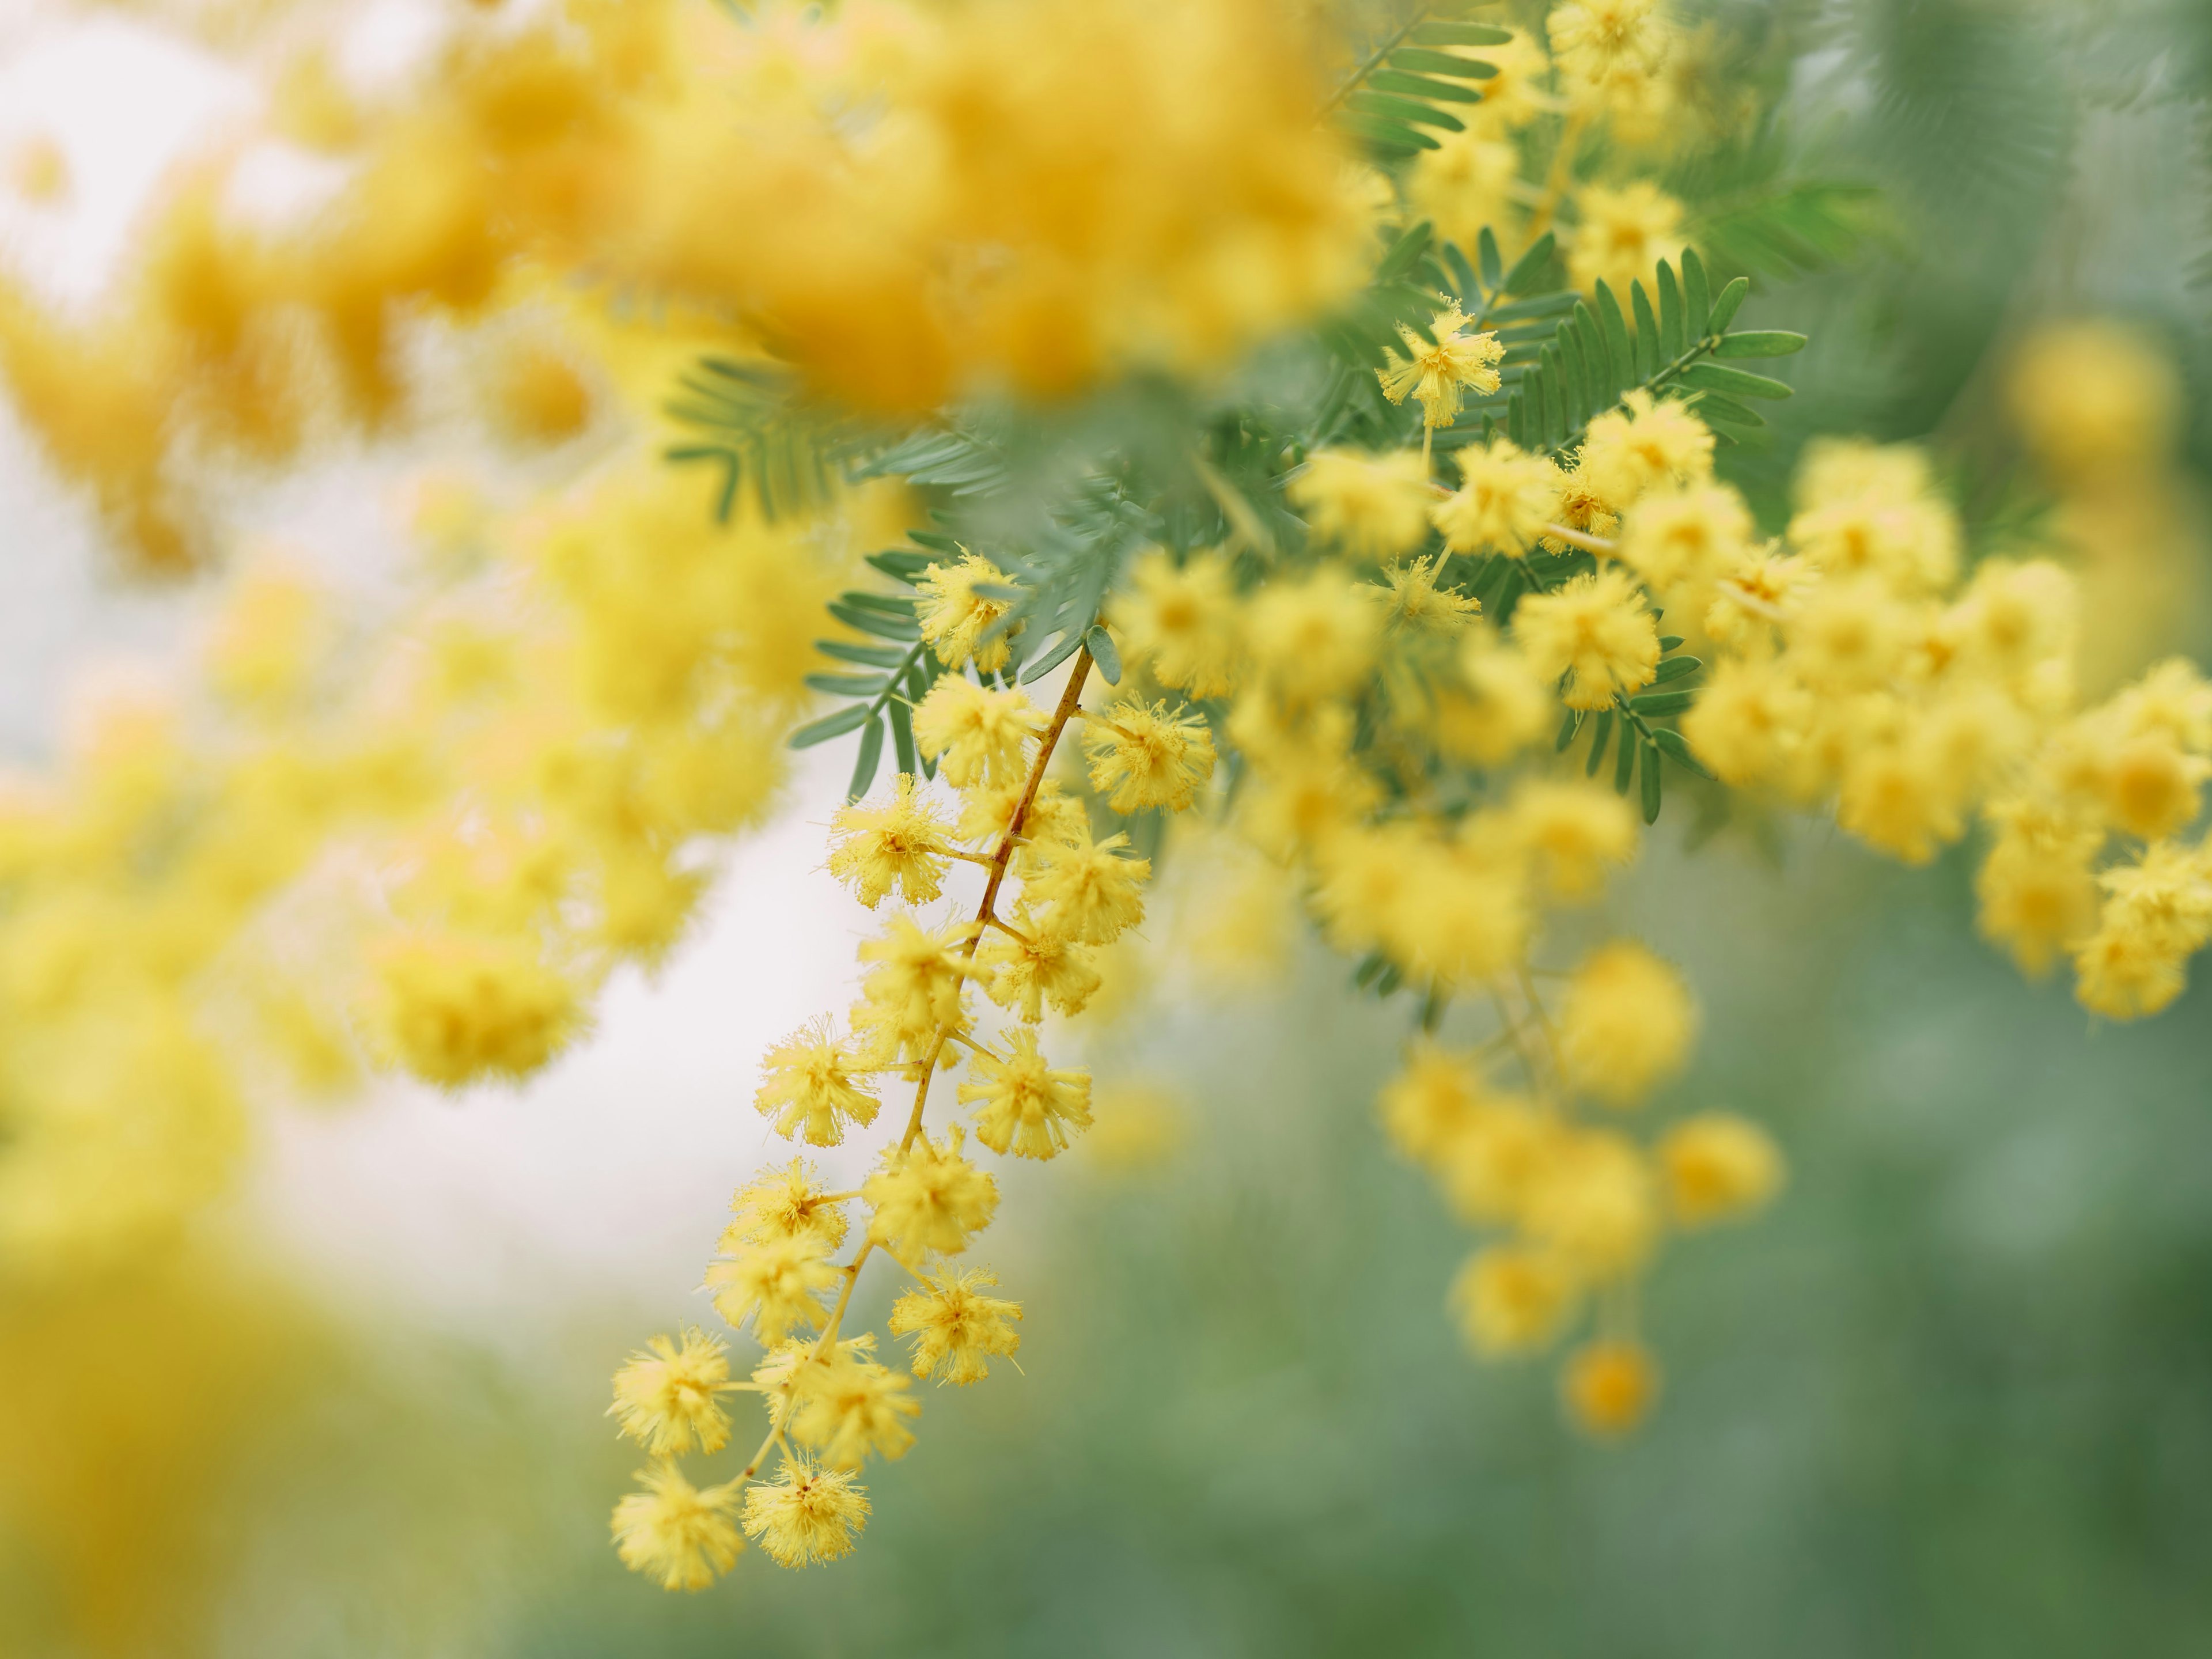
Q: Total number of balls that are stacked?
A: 0